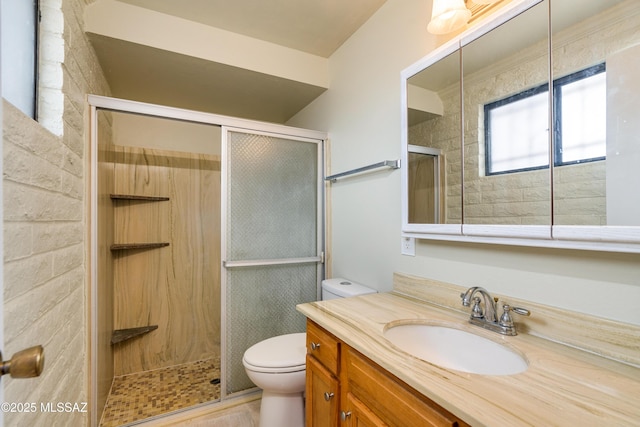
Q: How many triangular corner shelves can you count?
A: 3